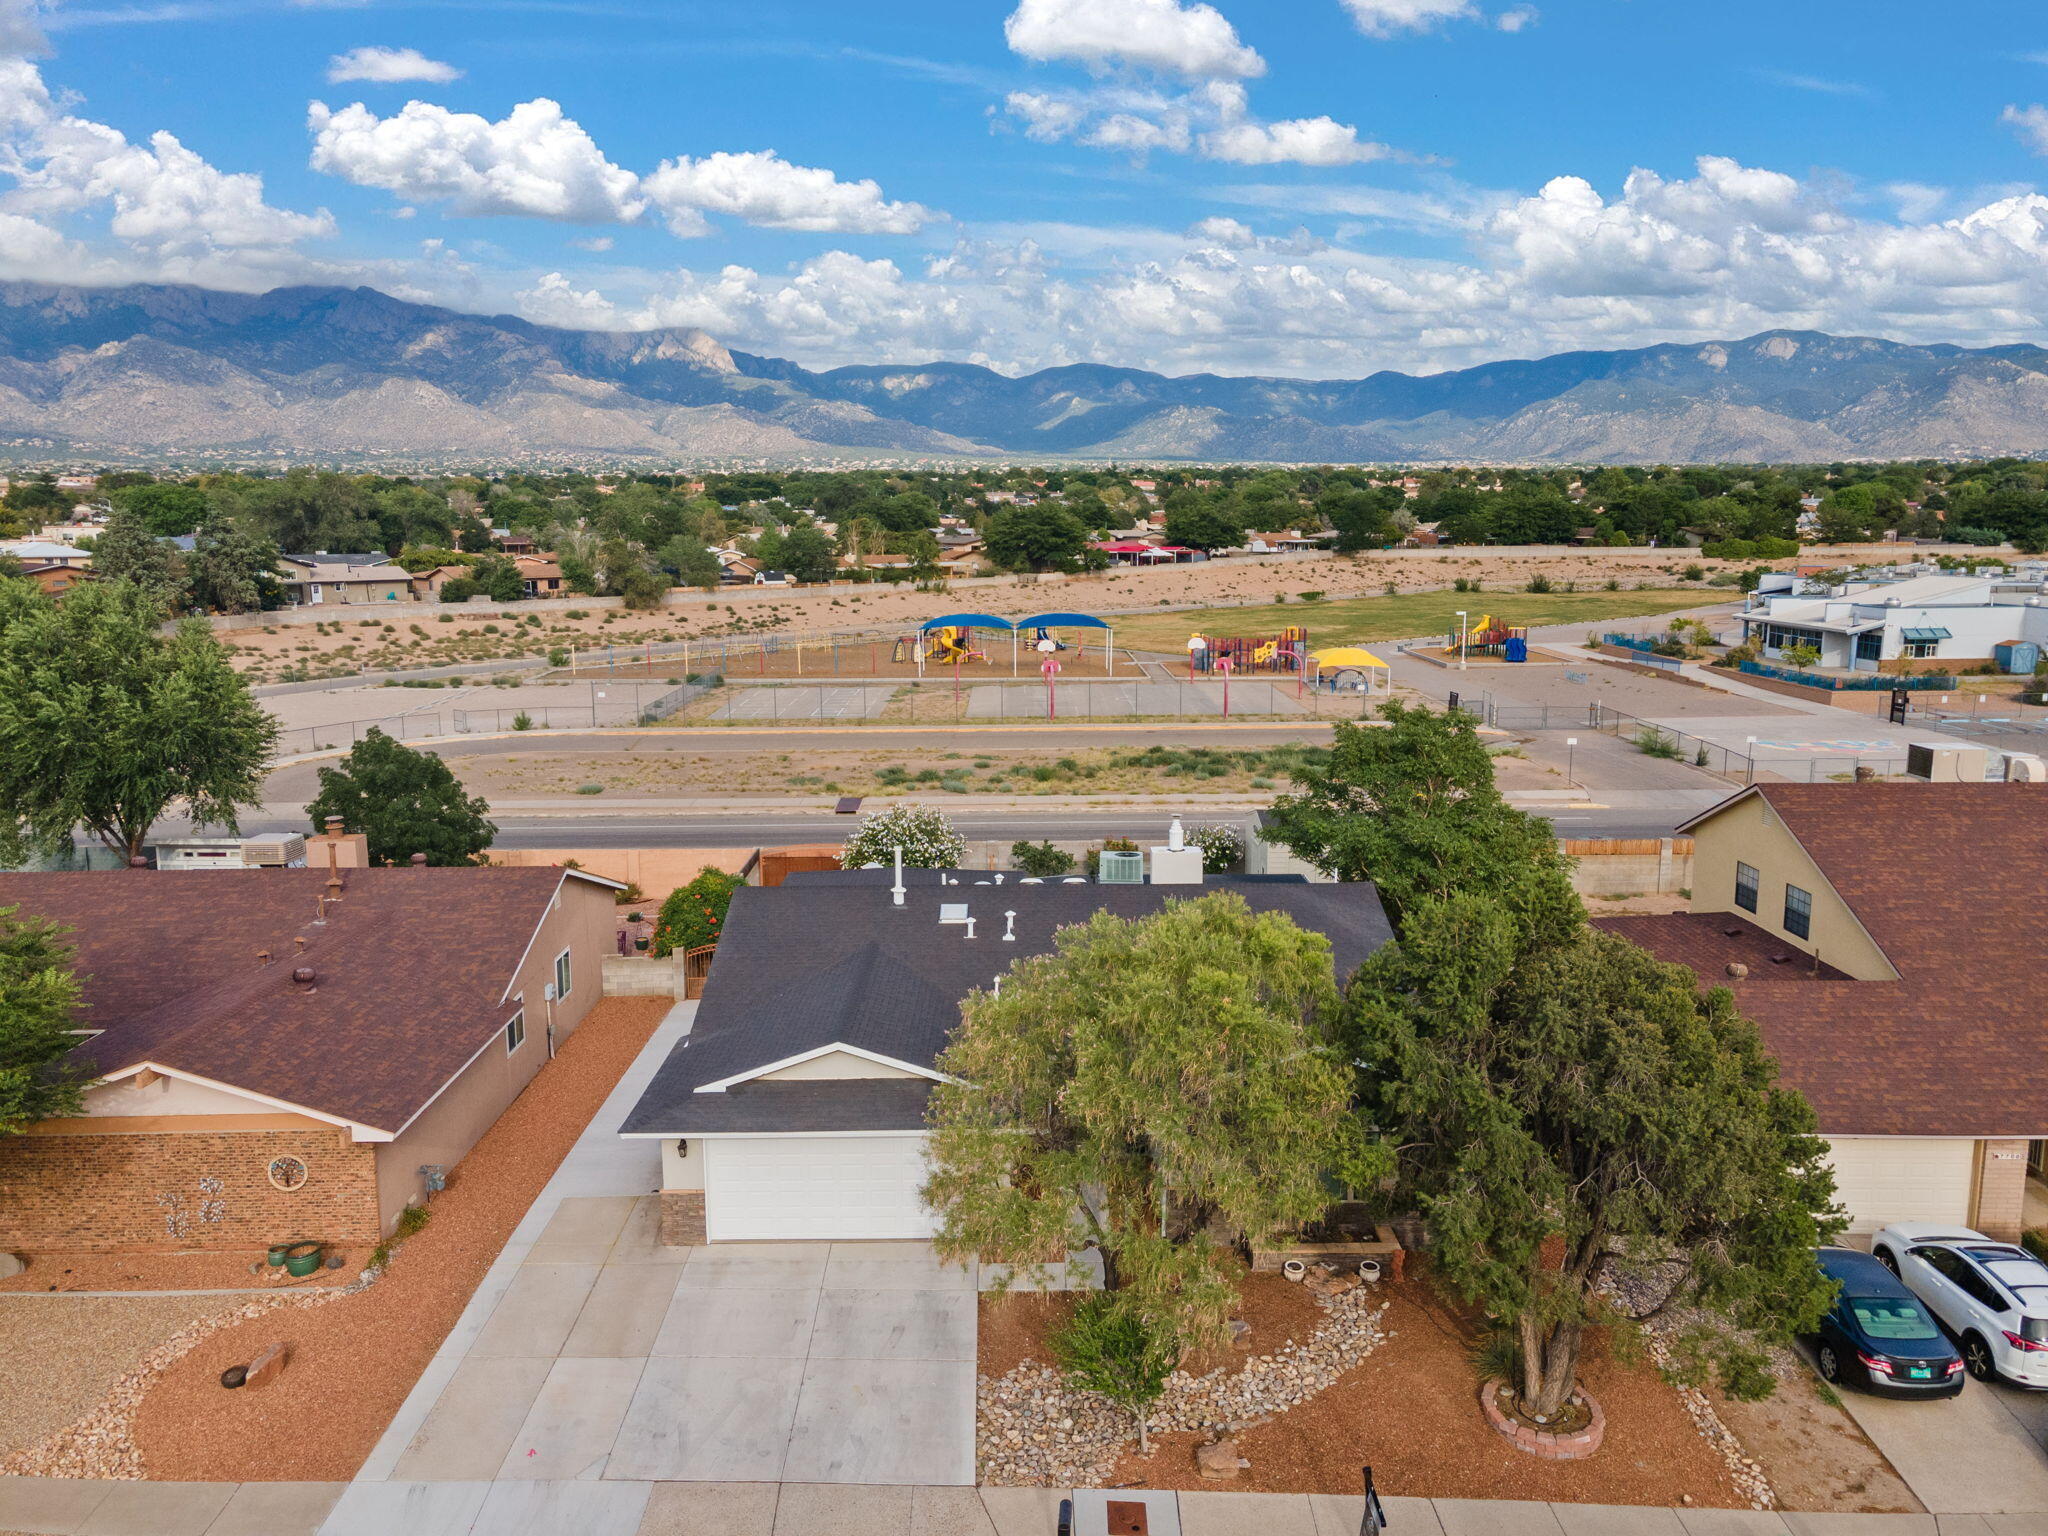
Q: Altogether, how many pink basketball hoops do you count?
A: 6